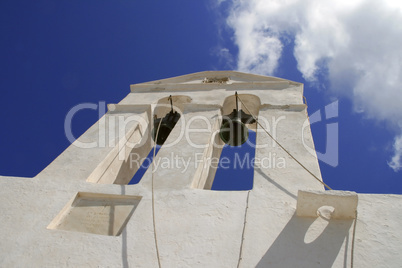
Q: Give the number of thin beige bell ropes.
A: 2